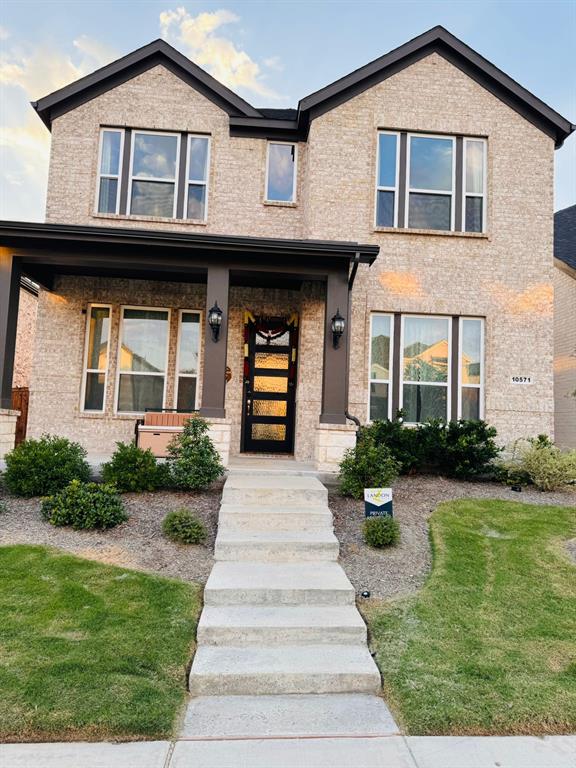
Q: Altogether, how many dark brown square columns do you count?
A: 3